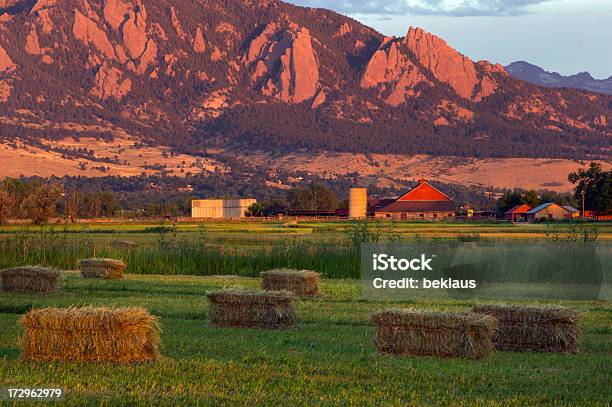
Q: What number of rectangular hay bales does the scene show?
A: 7